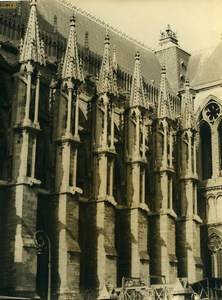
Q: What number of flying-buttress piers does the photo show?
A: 6